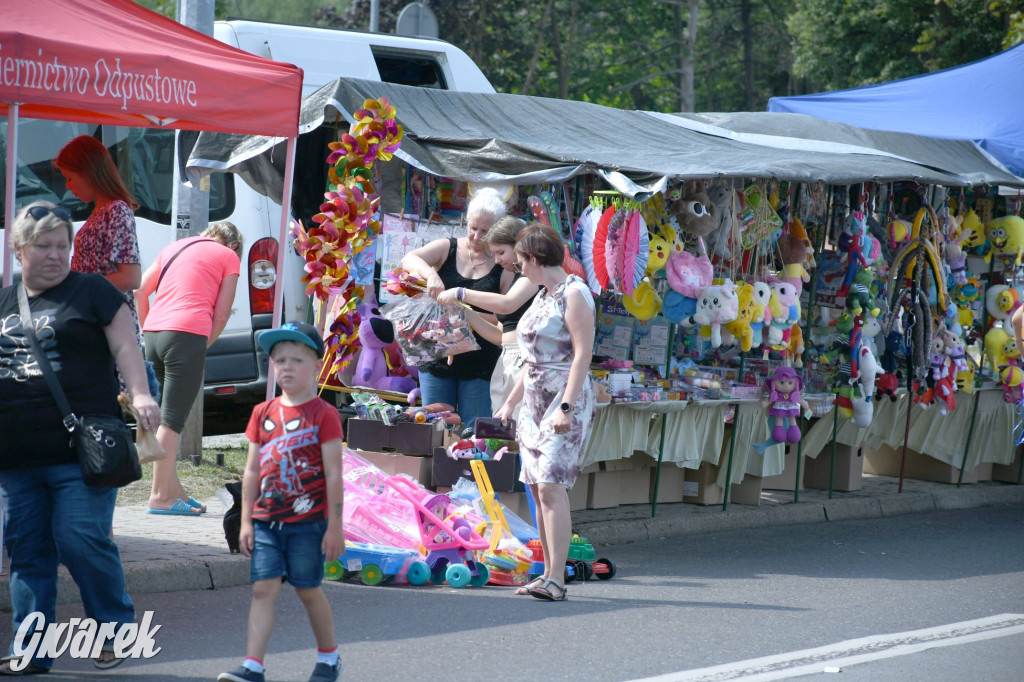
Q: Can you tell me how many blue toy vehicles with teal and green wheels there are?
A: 1